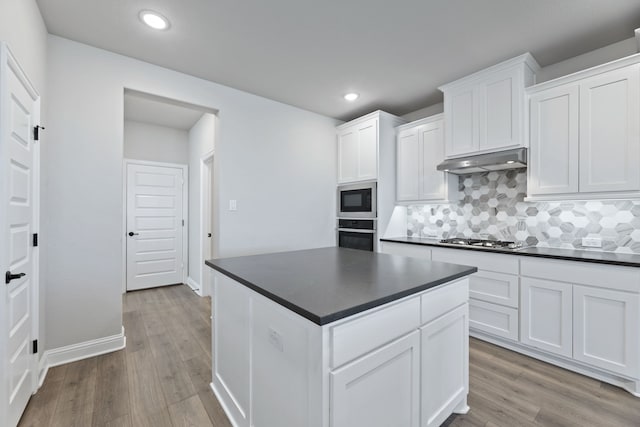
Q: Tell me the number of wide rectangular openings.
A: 1